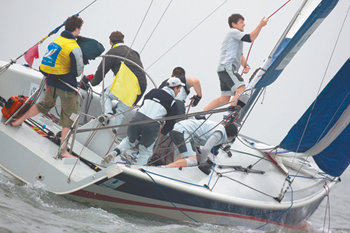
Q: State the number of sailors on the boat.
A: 6